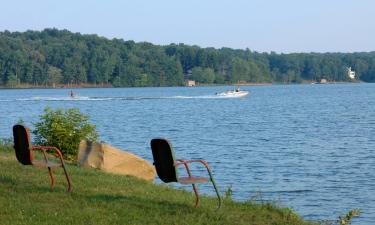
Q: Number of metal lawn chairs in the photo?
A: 2